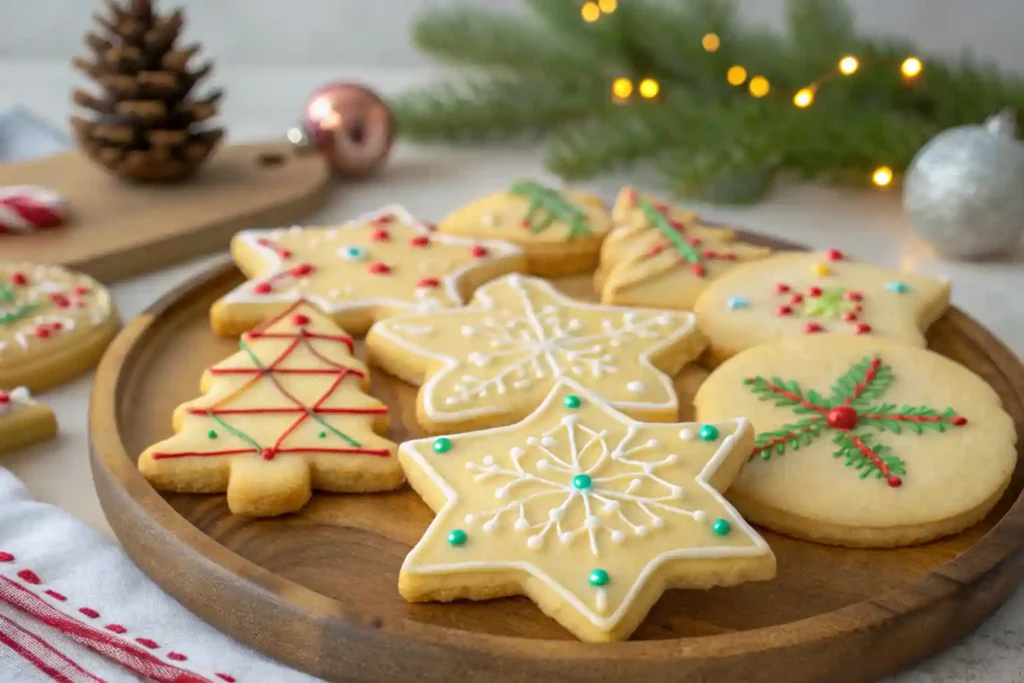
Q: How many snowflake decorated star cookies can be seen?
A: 2